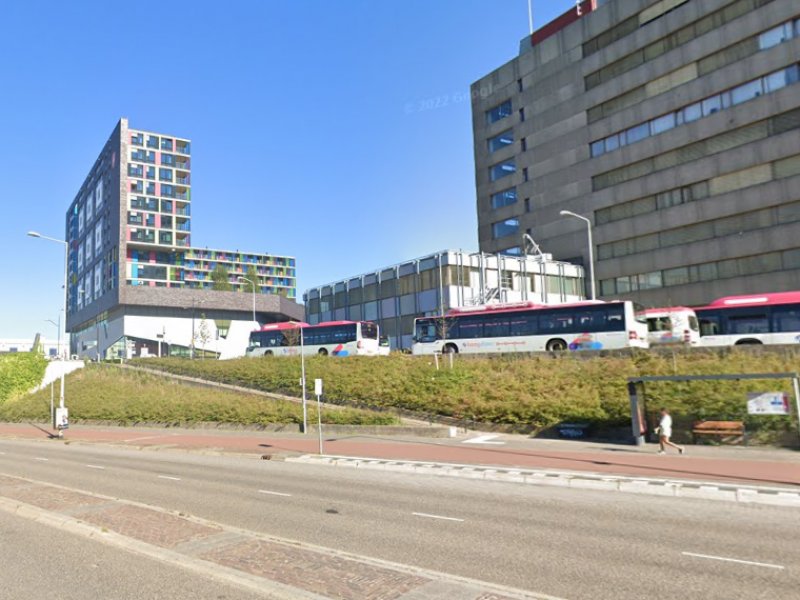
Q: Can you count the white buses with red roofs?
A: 4